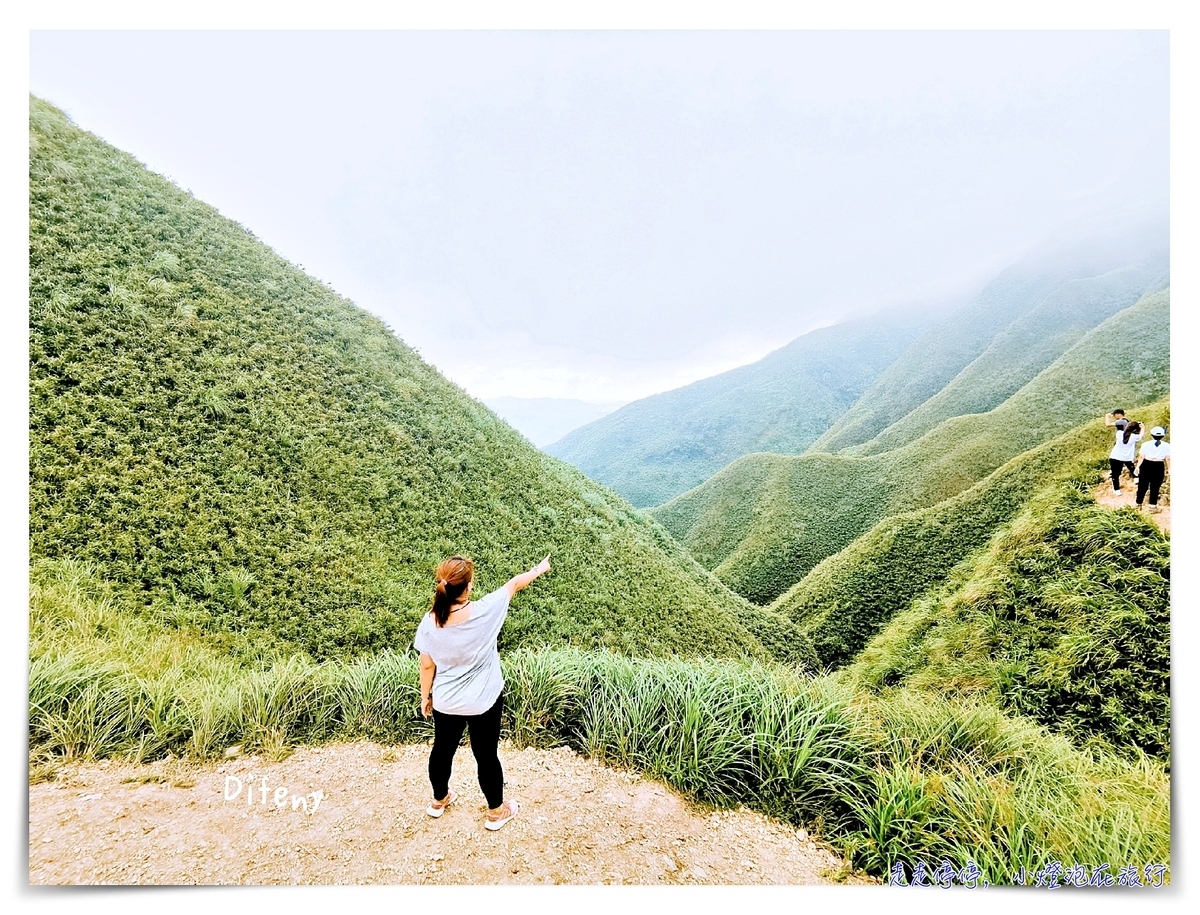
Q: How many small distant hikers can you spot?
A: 3